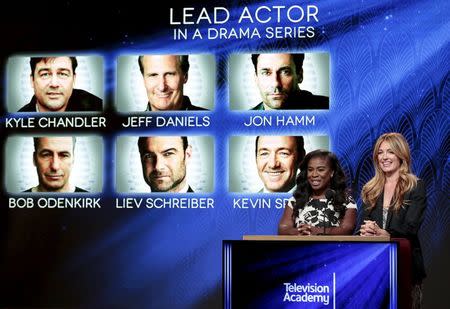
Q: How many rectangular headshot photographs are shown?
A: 6